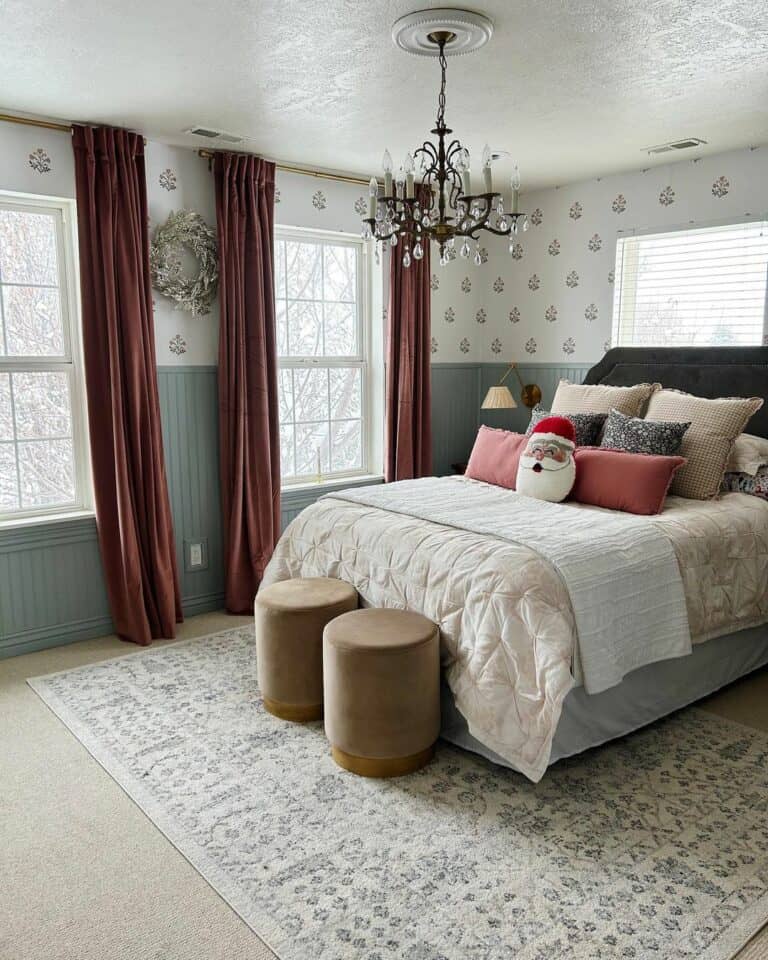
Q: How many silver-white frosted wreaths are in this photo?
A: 1